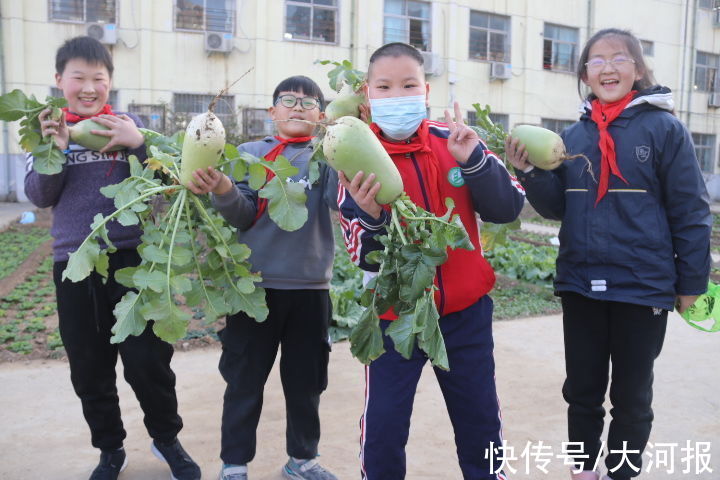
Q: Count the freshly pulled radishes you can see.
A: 5